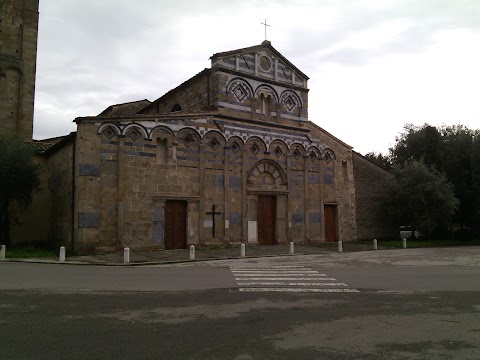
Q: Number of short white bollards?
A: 9